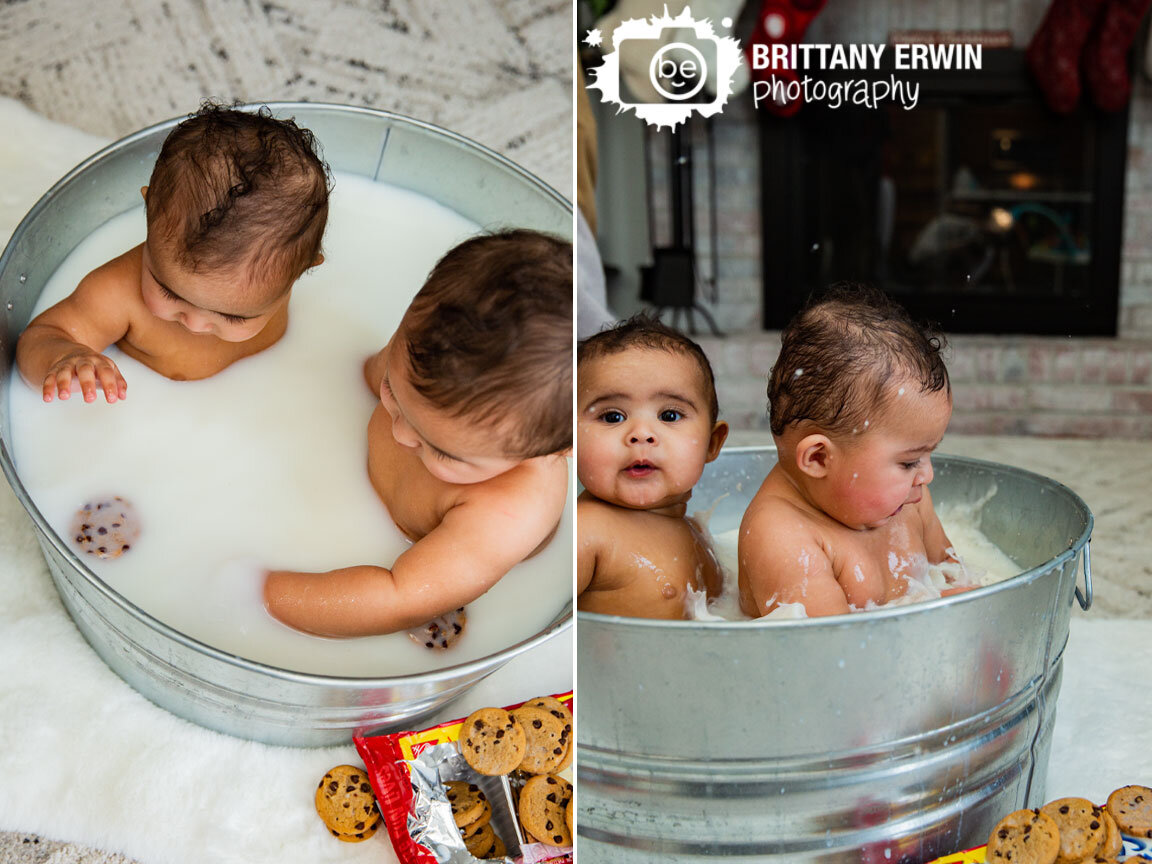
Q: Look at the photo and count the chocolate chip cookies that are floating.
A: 2